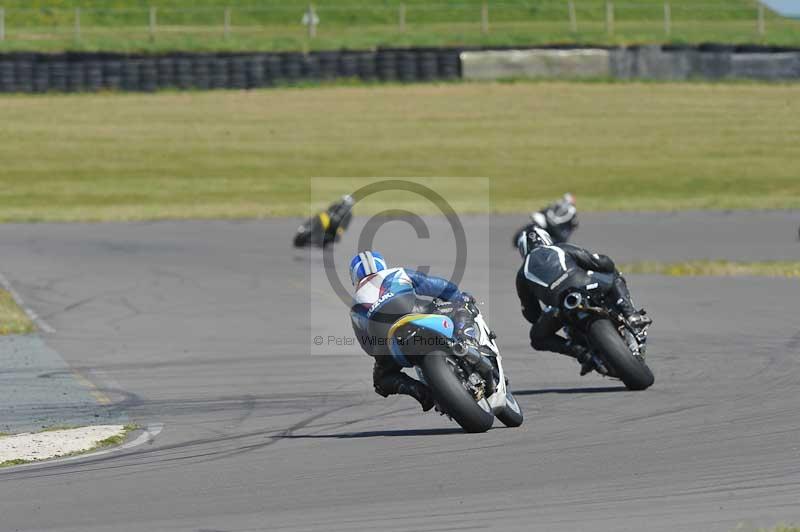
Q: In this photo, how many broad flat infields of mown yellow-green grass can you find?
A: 1